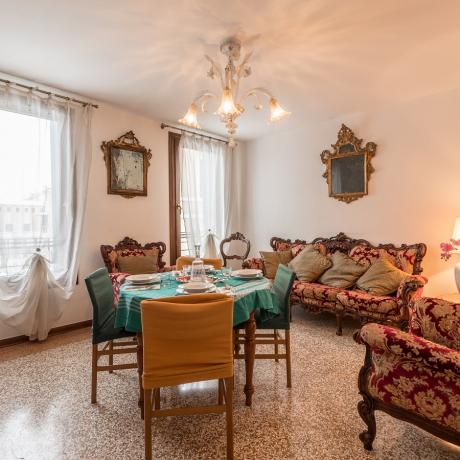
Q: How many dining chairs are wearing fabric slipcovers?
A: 4